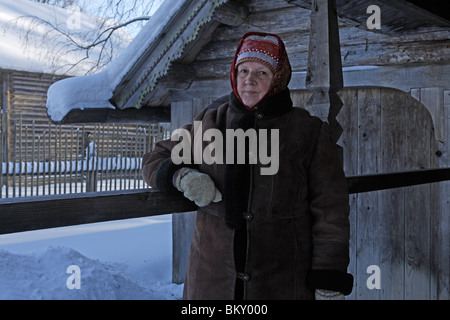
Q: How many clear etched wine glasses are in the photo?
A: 0